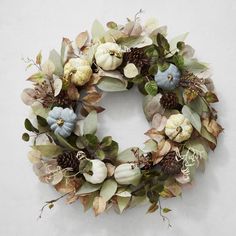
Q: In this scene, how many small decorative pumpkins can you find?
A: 7